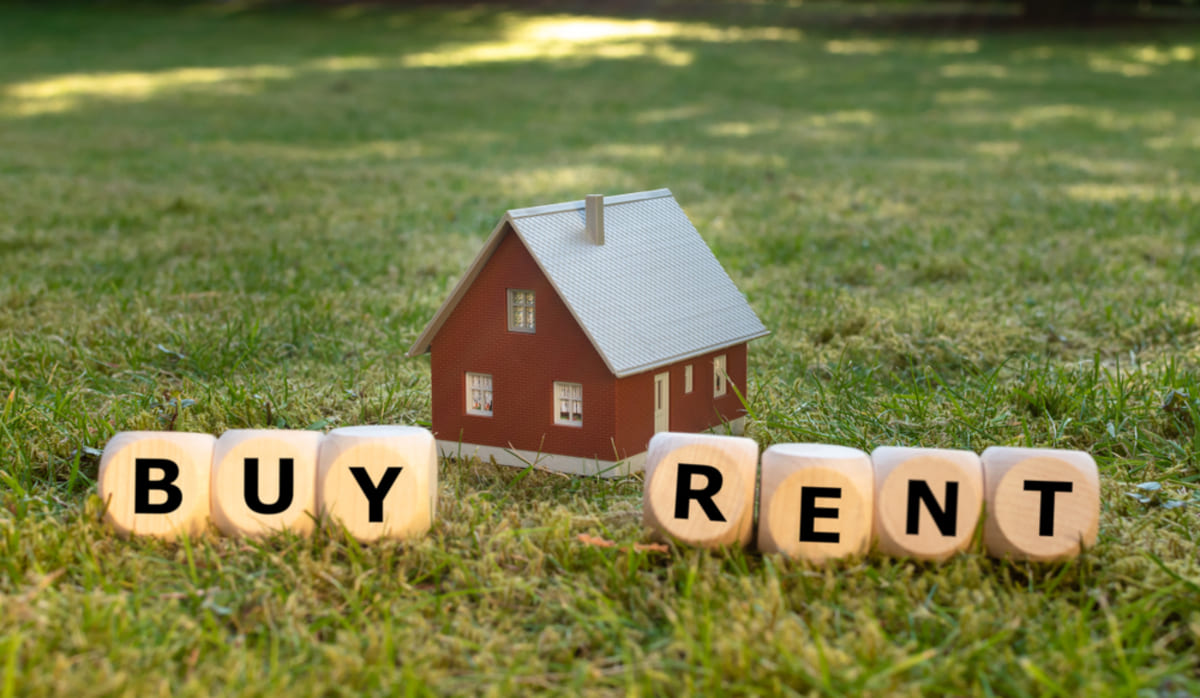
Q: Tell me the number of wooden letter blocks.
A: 7